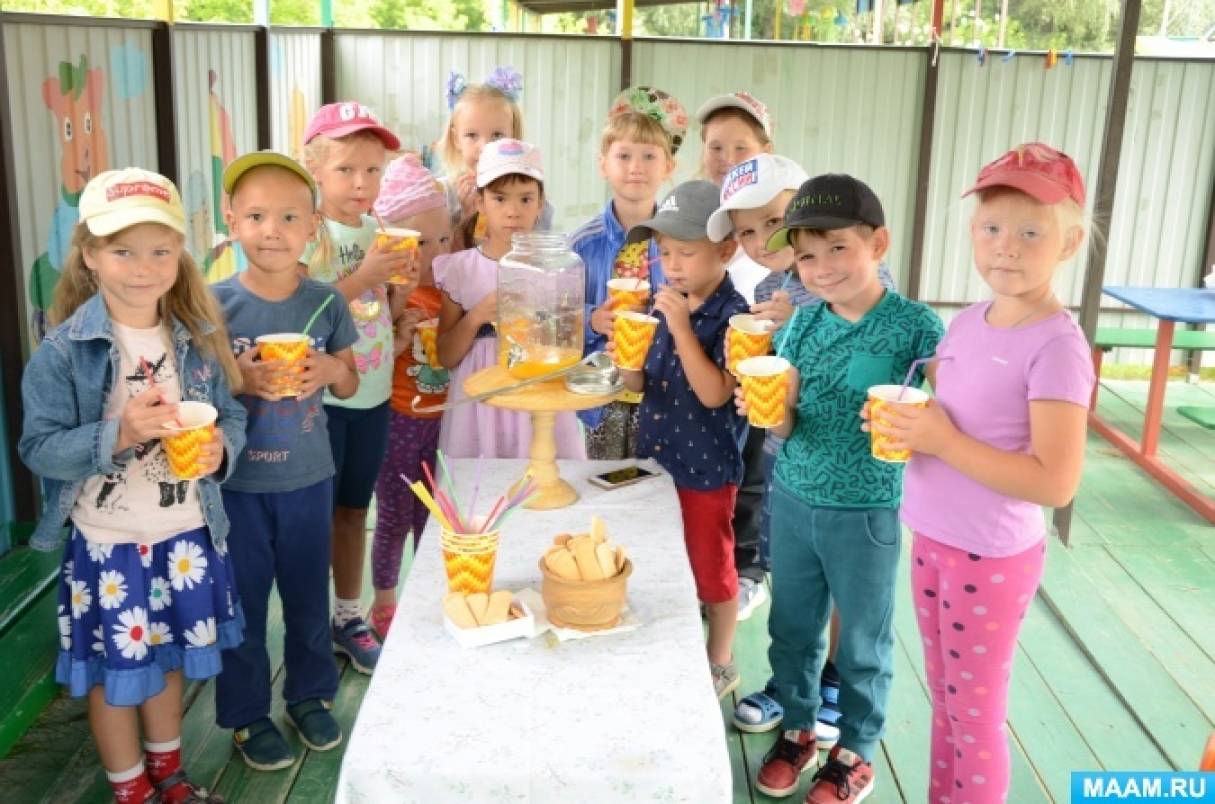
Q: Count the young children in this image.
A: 12